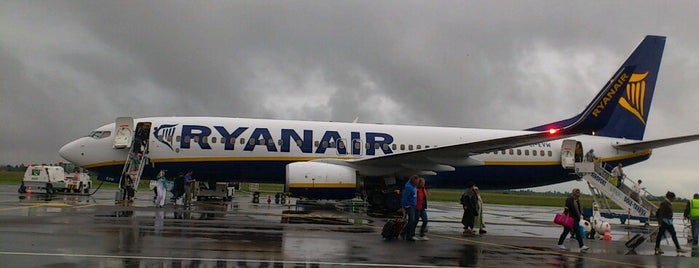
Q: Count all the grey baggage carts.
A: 1